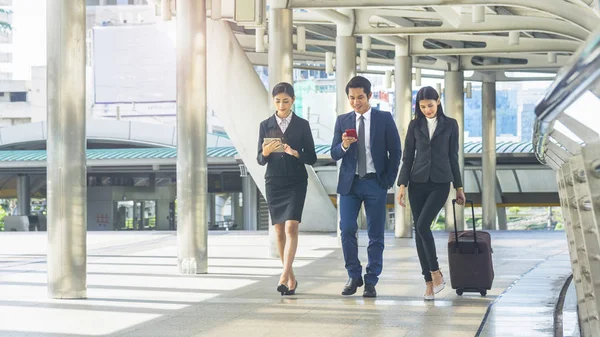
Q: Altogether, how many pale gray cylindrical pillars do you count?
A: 7